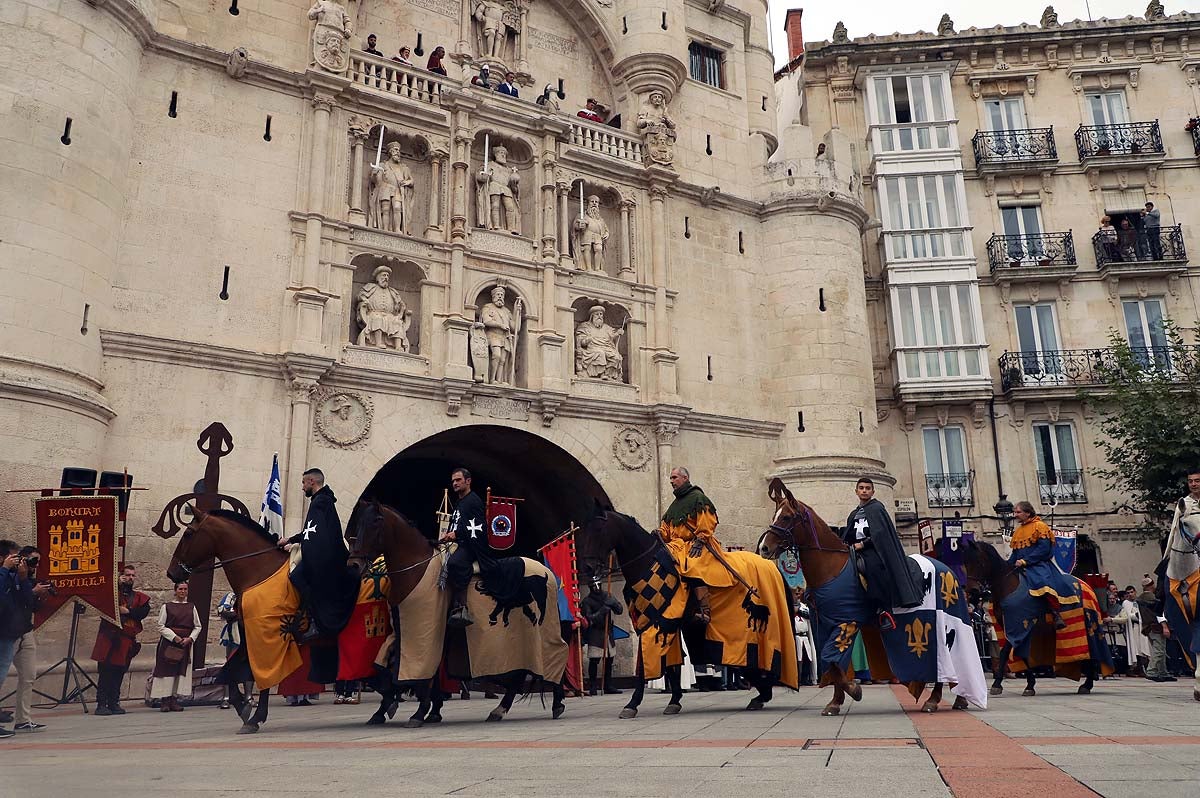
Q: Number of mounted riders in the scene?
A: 6